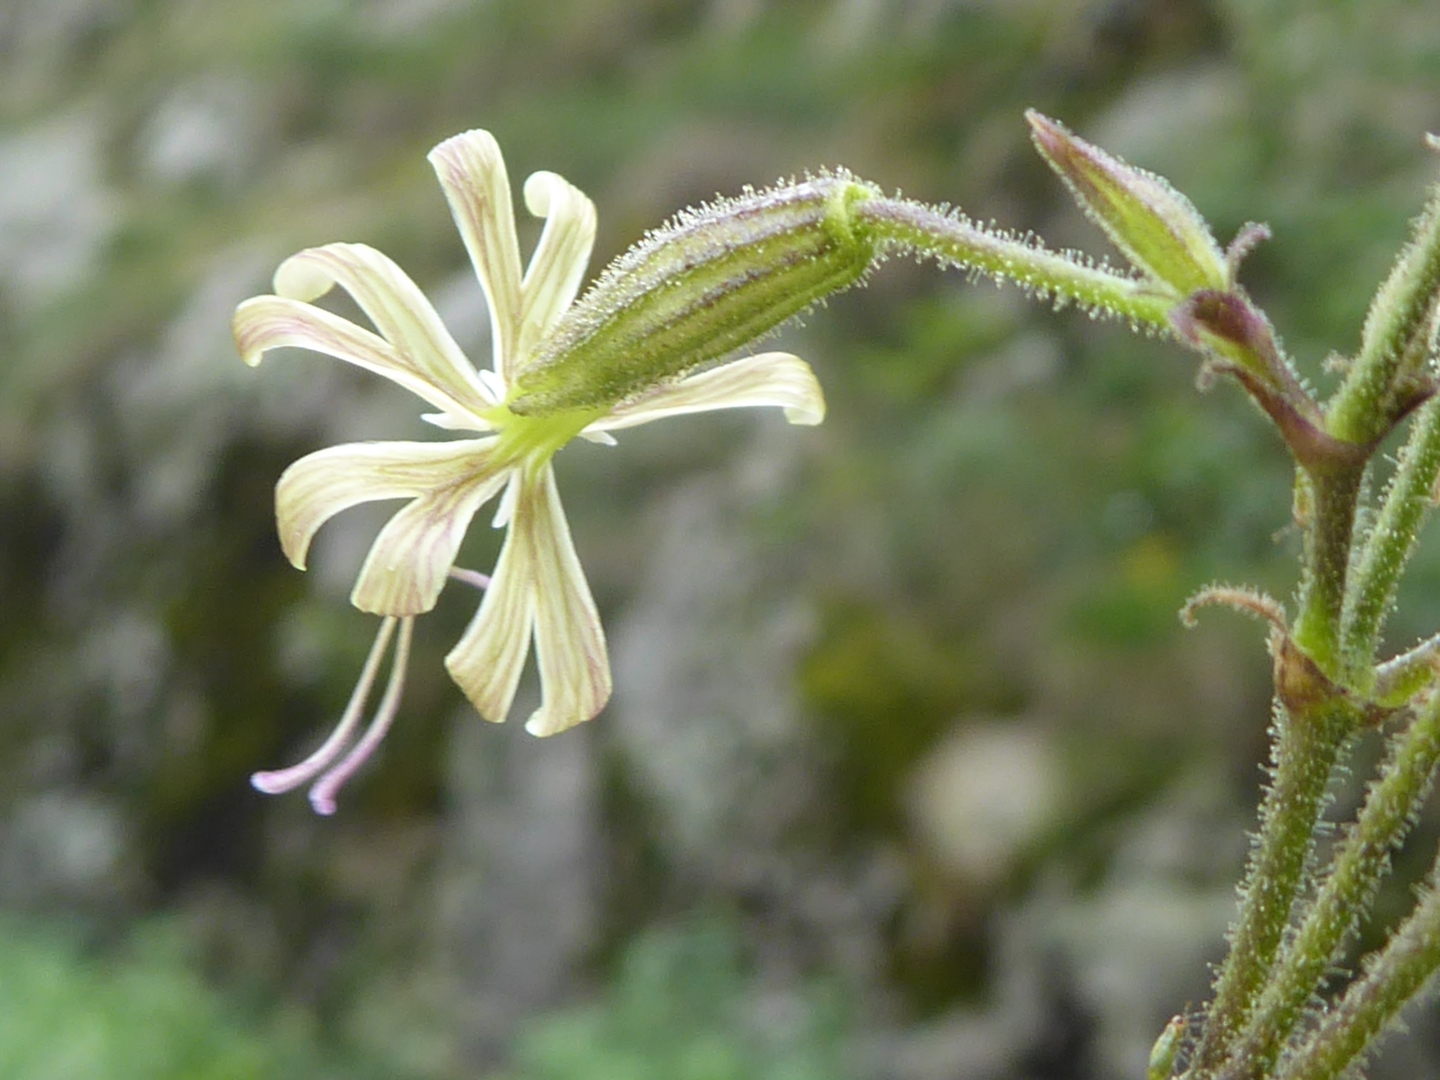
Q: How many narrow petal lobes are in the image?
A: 9